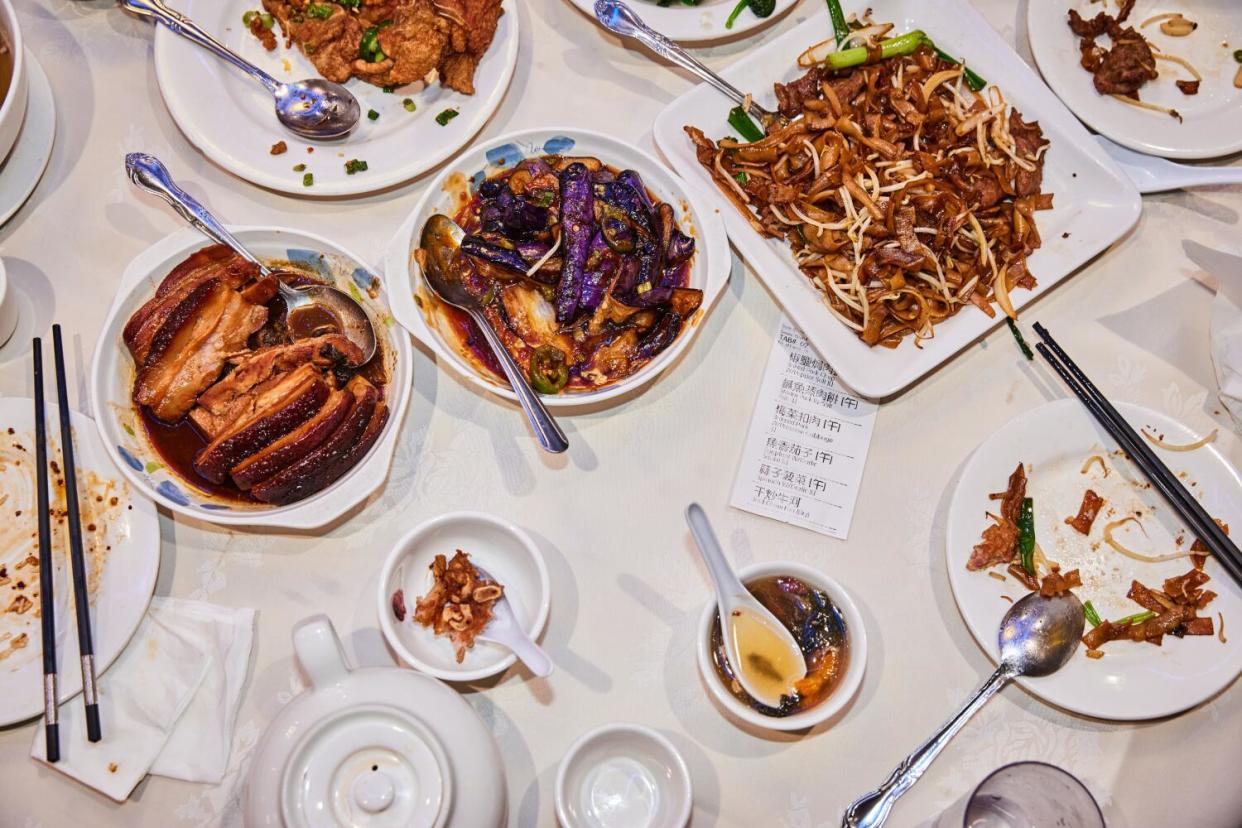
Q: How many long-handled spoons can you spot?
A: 5